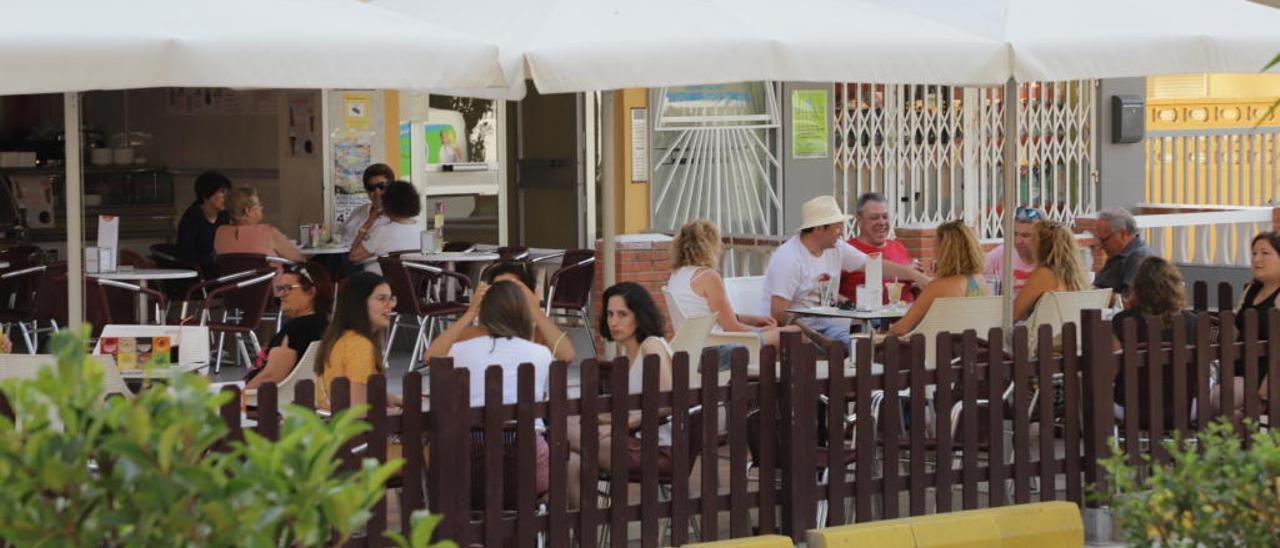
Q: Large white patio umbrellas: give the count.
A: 3